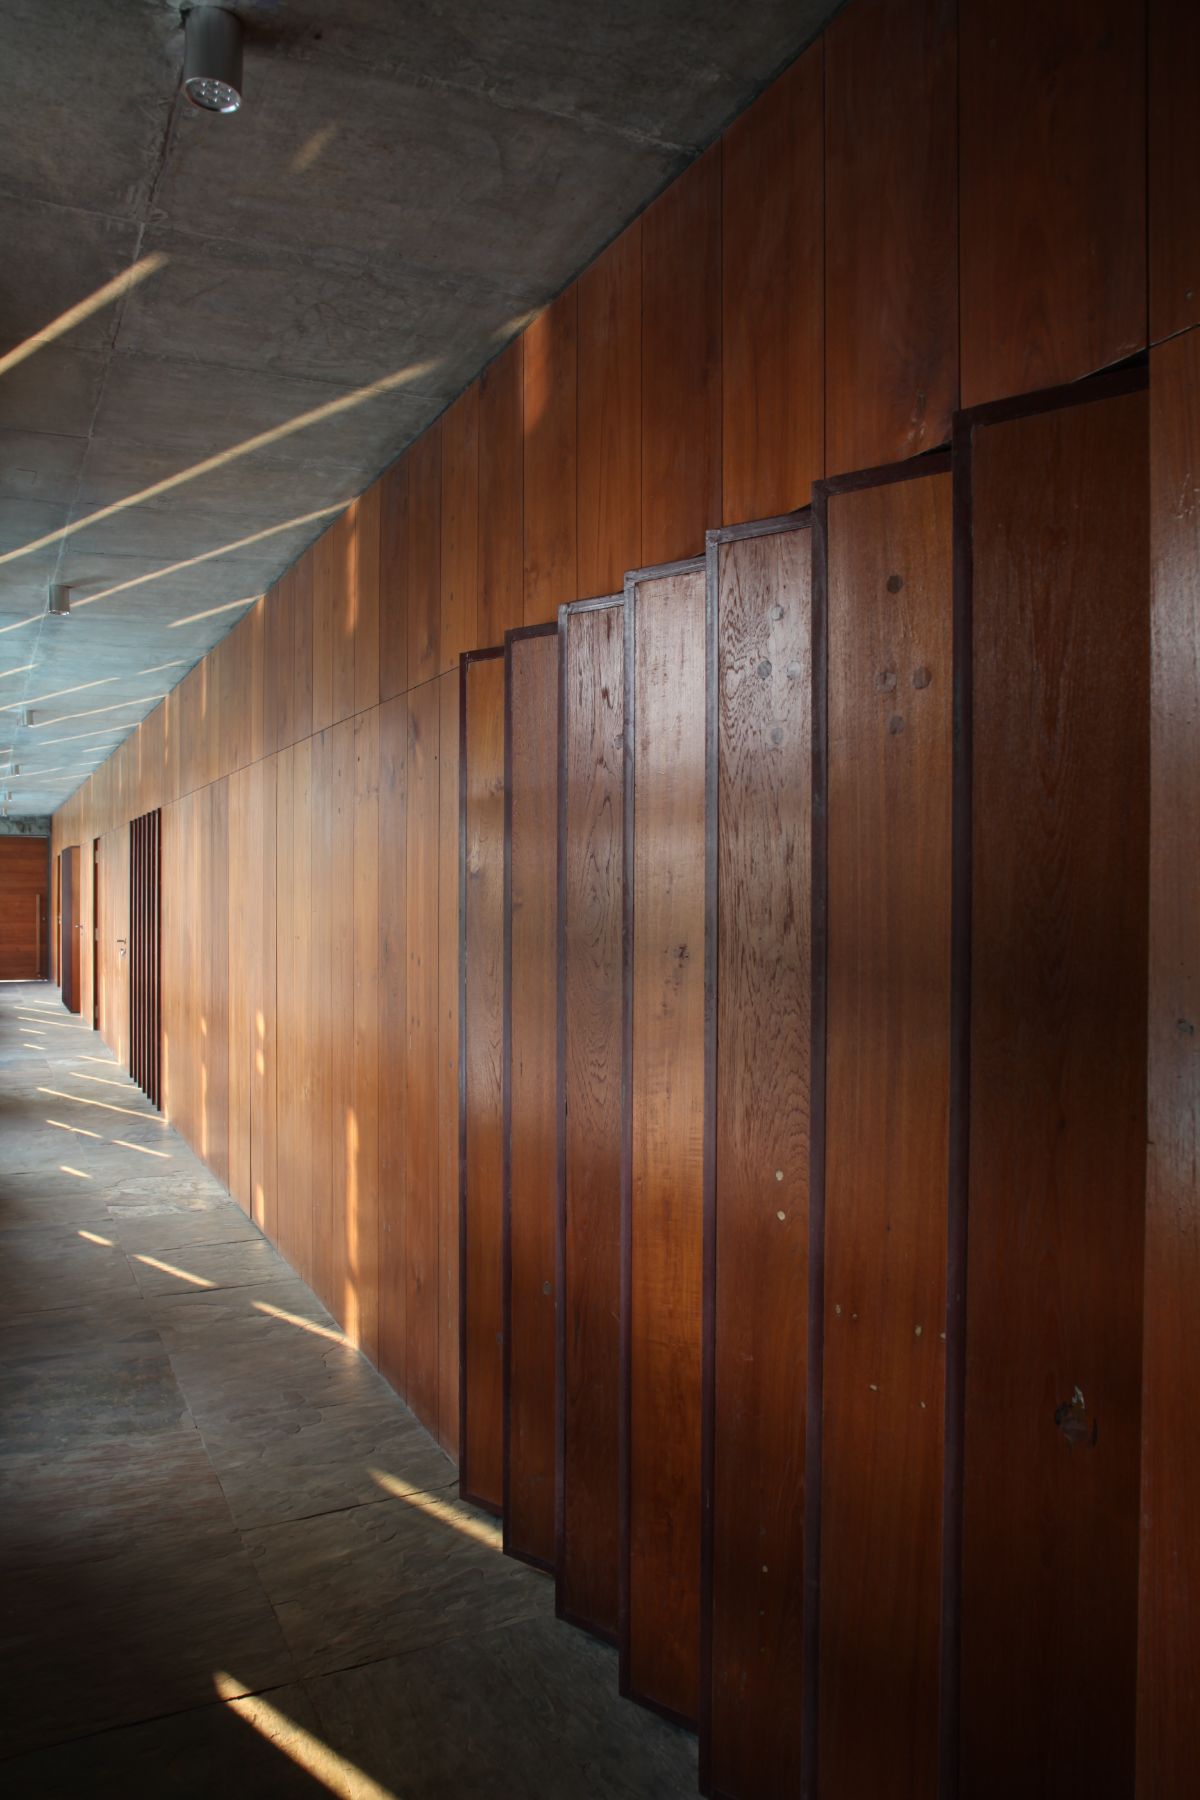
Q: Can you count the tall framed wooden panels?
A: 7